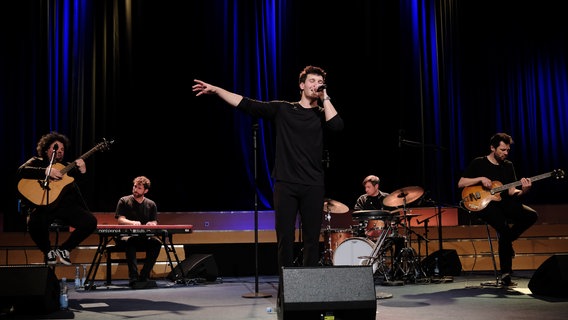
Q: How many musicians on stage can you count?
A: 5